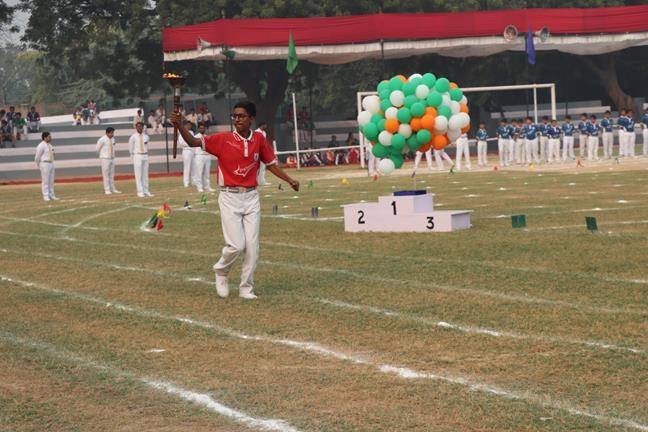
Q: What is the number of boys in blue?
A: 14